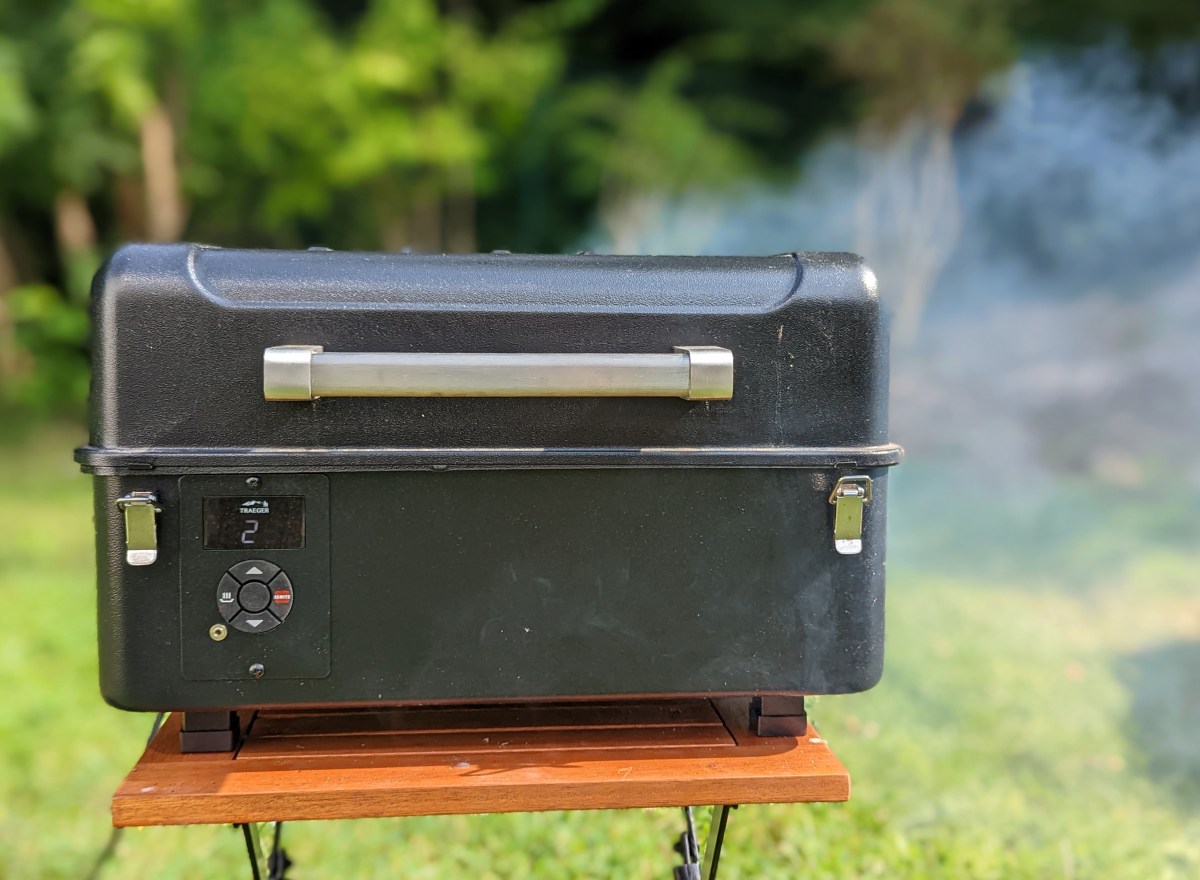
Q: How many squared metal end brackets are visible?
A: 2